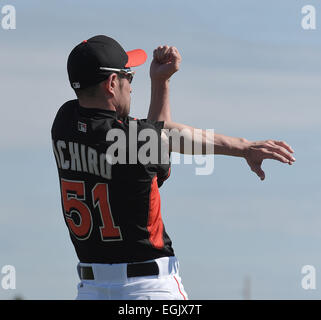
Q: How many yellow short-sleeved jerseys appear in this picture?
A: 0